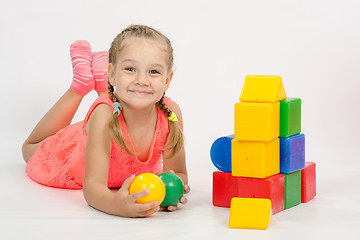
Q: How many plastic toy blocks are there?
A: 11